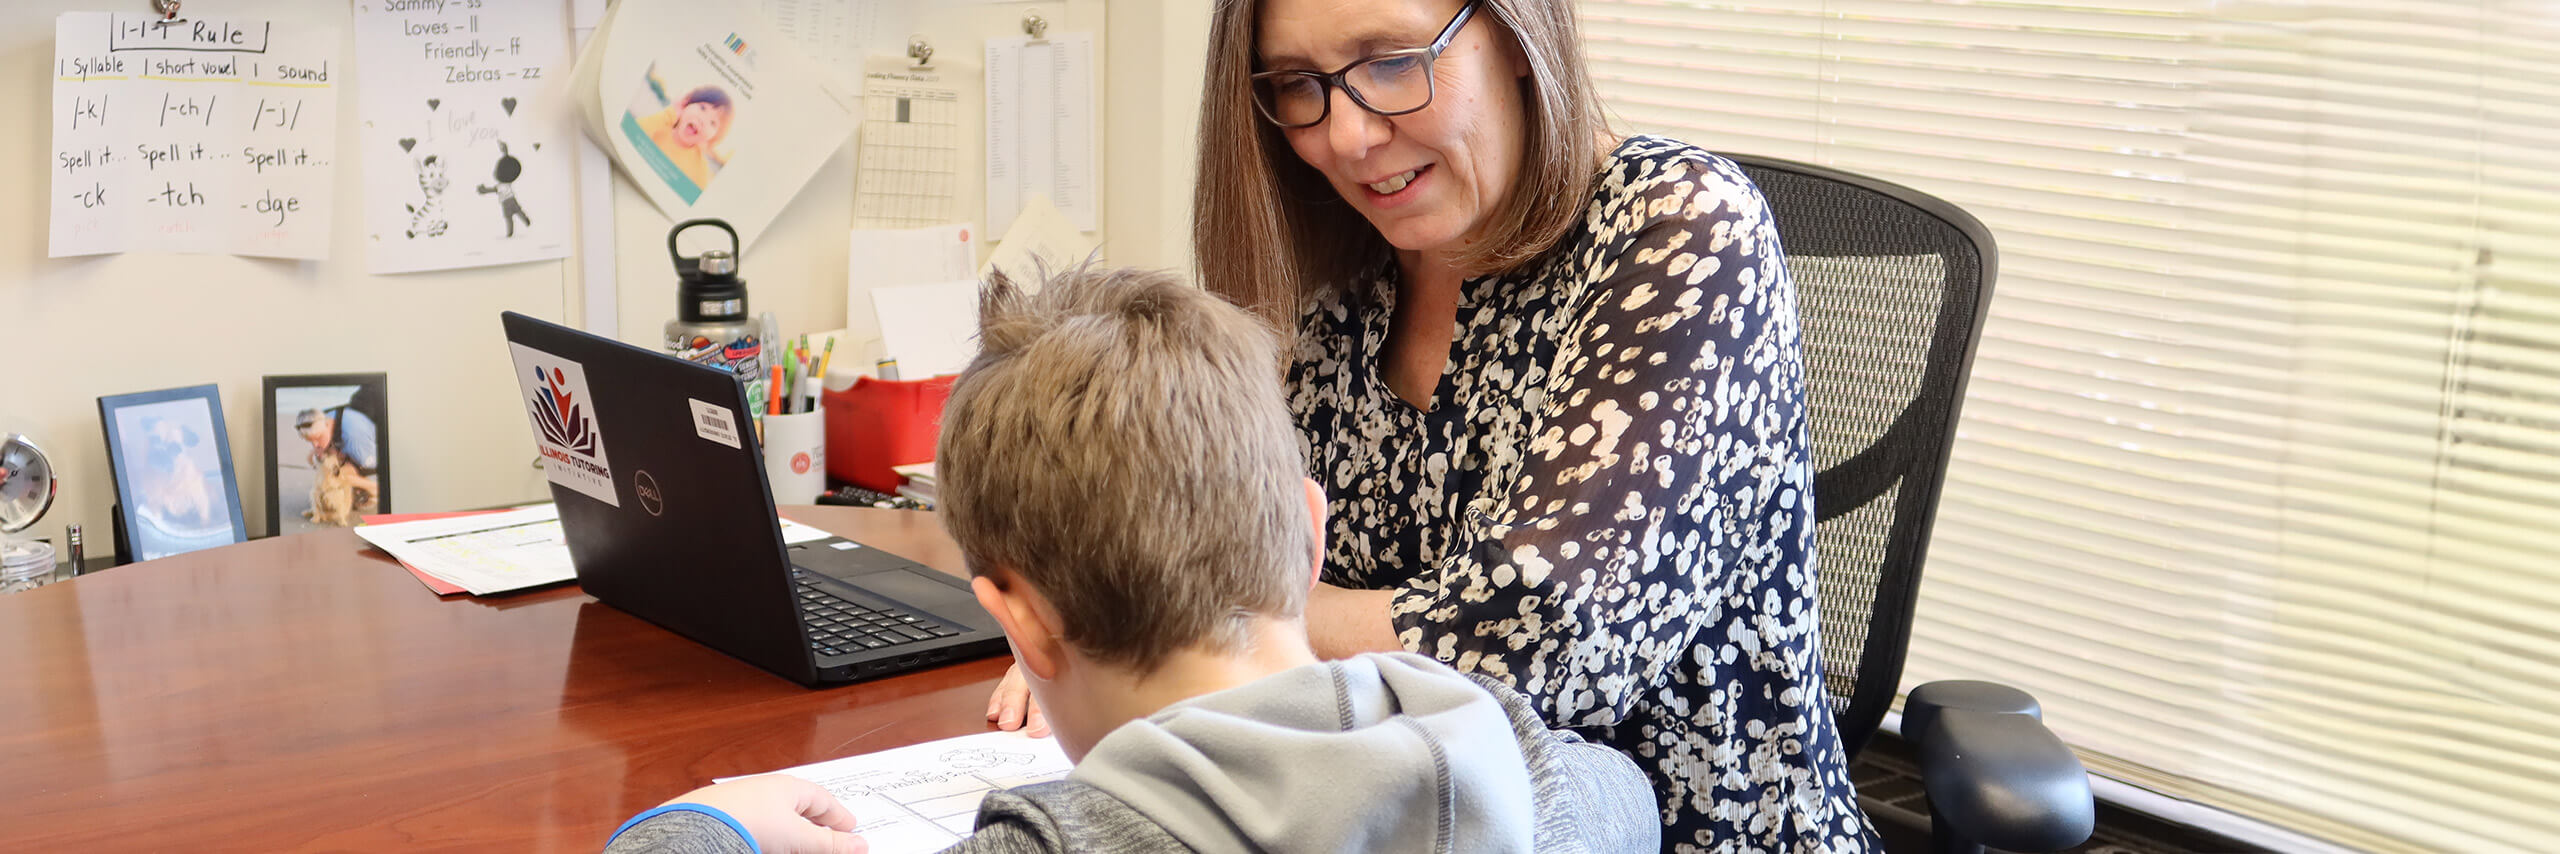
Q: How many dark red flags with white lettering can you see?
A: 0